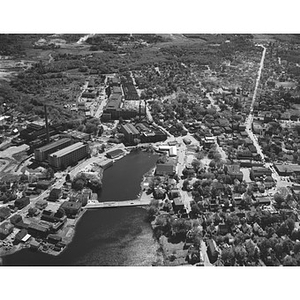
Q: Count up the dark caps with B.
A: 0